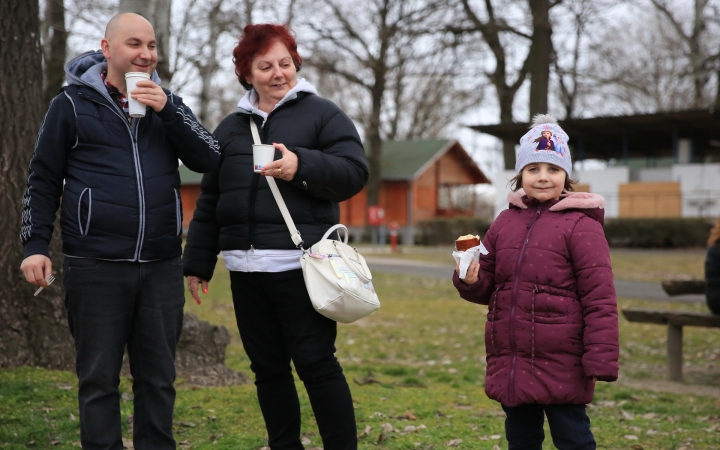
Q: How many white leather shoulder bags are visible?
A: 1